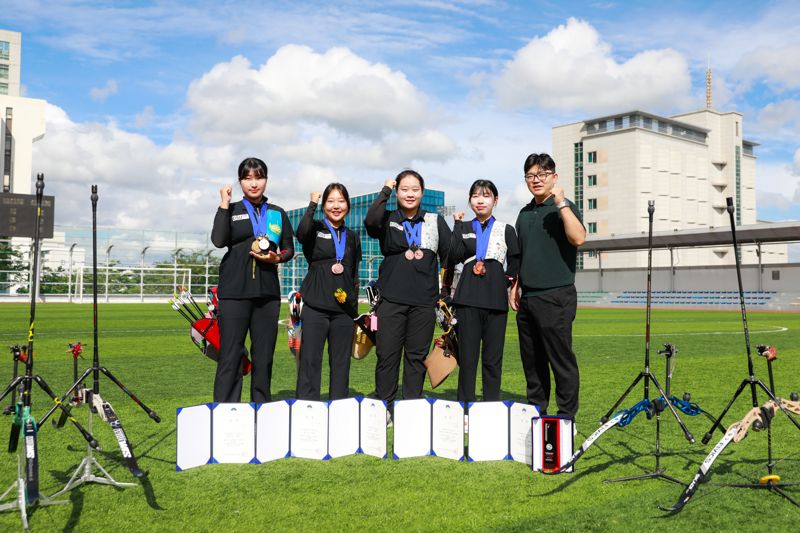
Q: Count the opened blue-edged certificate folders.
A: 5